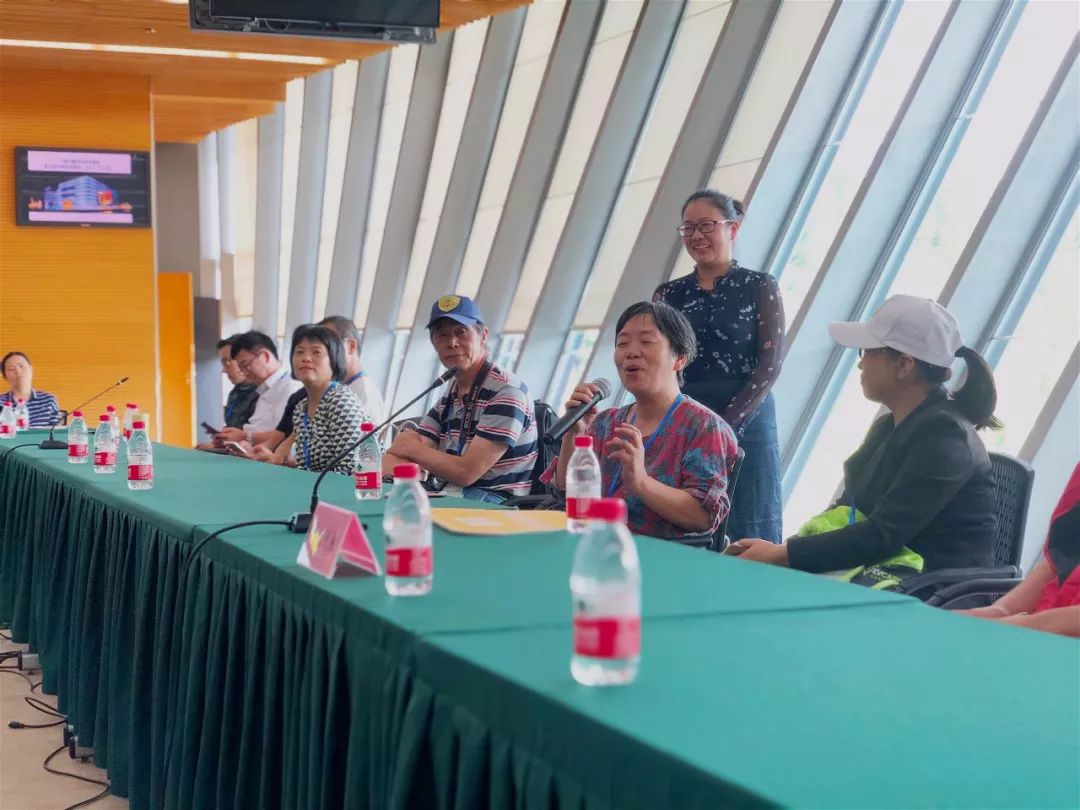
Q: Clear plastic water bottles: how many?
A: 11